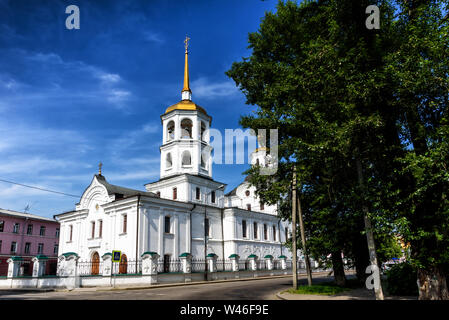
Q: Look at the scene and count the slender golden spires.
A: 1